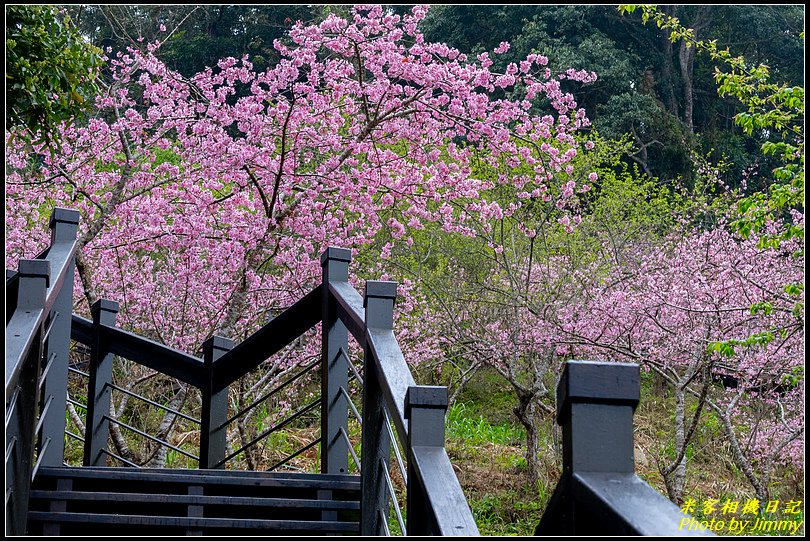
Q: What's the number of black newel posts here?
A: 8